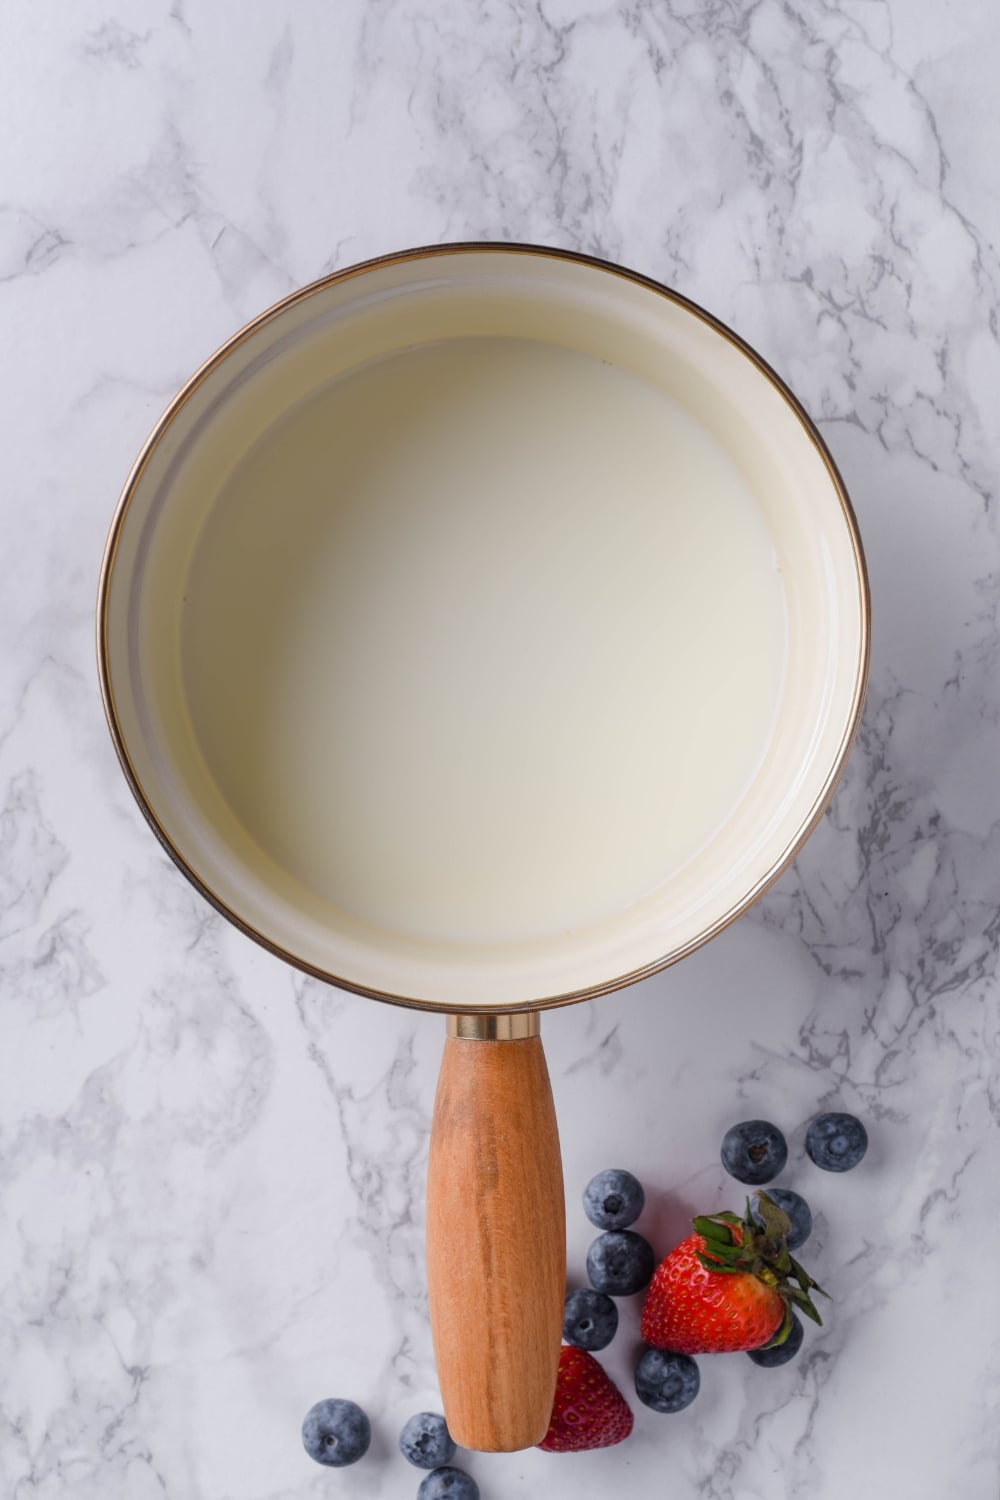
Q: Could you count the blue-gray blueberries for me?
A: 11